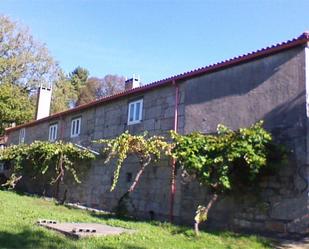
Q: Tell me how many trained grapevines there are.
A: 3